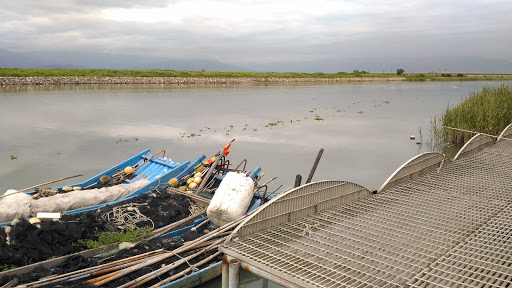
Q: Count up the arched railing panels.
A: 4